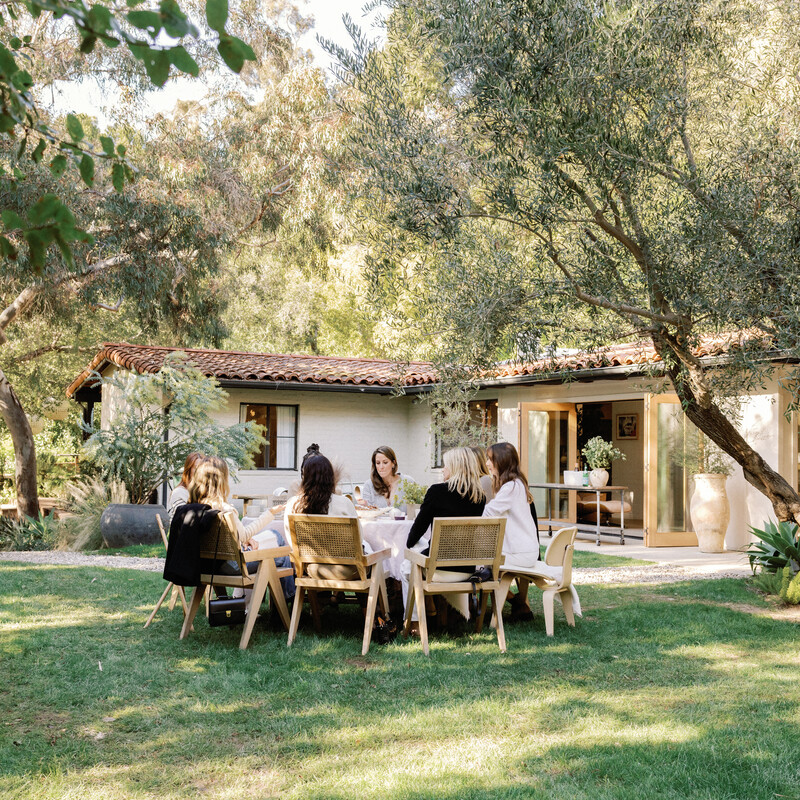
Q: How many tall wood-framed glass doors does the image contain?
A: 2